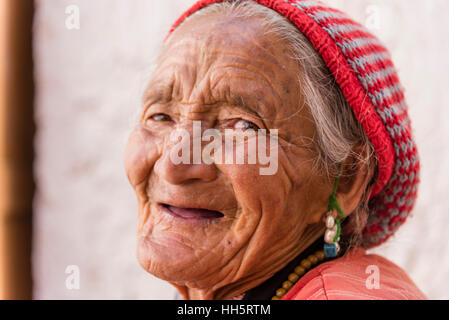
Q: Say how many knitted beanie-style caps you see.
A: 1